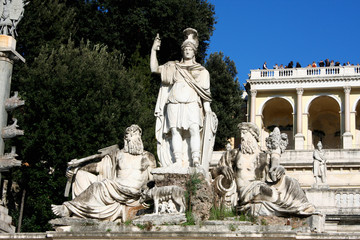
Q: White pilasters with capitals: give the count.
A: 3